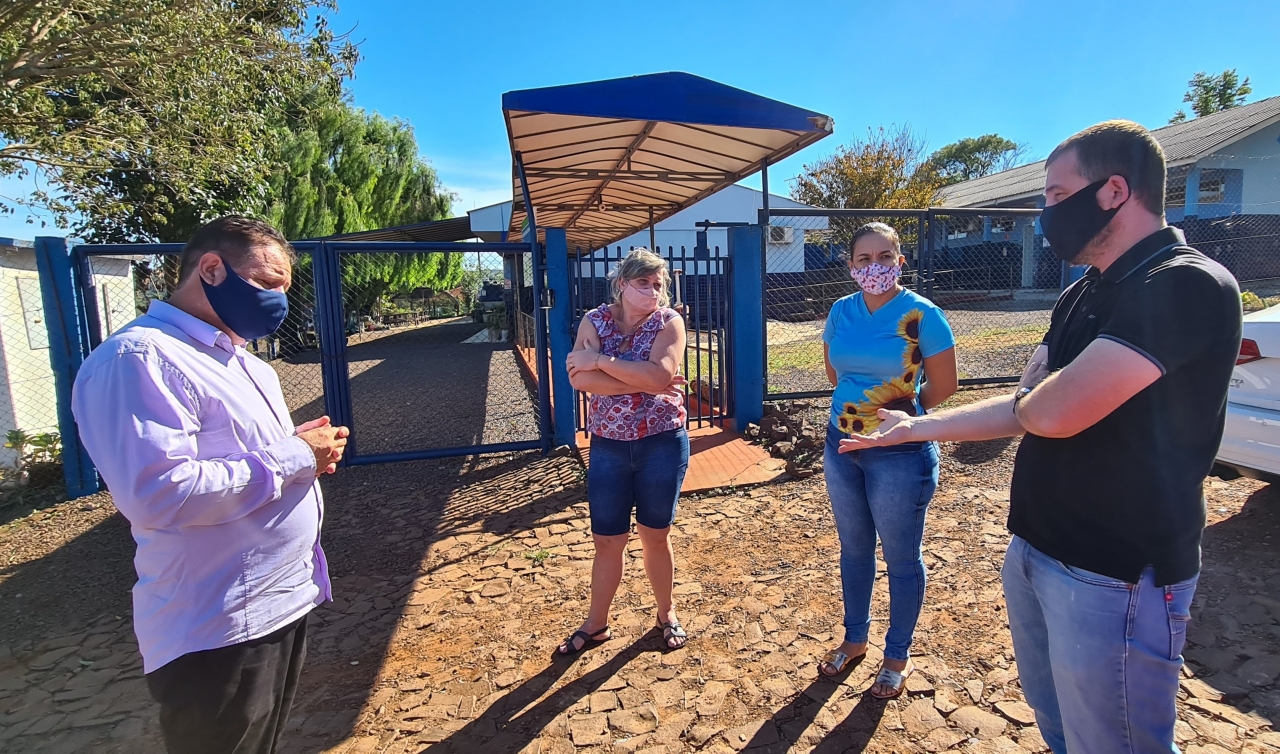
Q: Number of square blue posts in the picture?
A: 3